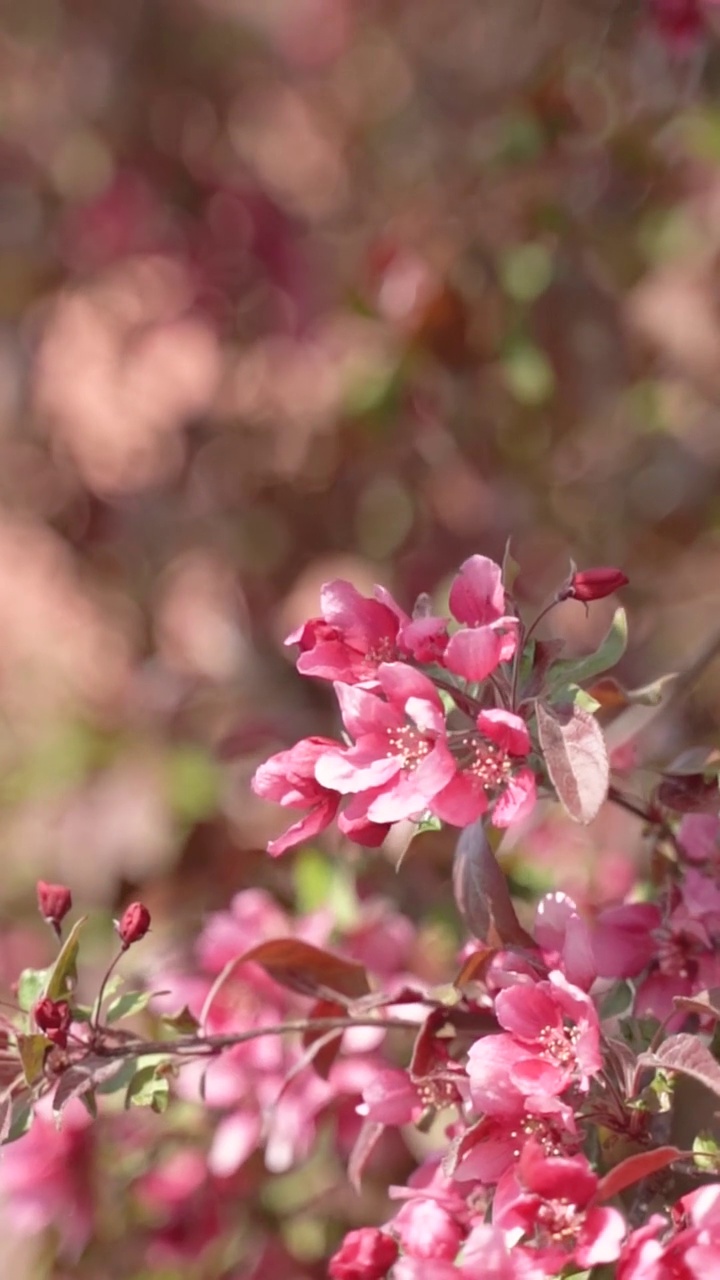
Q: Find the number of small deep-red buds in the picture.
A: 4